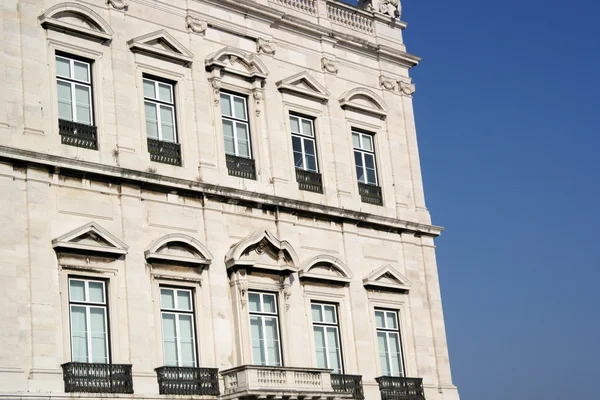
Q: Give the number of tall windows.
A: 10